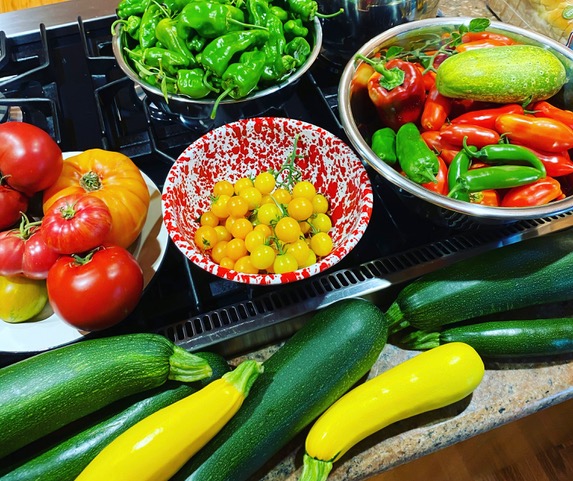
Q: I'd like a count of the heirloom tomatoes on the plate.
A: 7